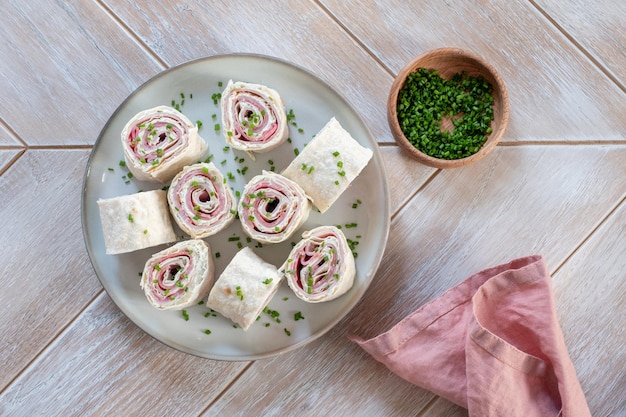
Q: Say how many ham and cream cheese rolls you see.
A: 9